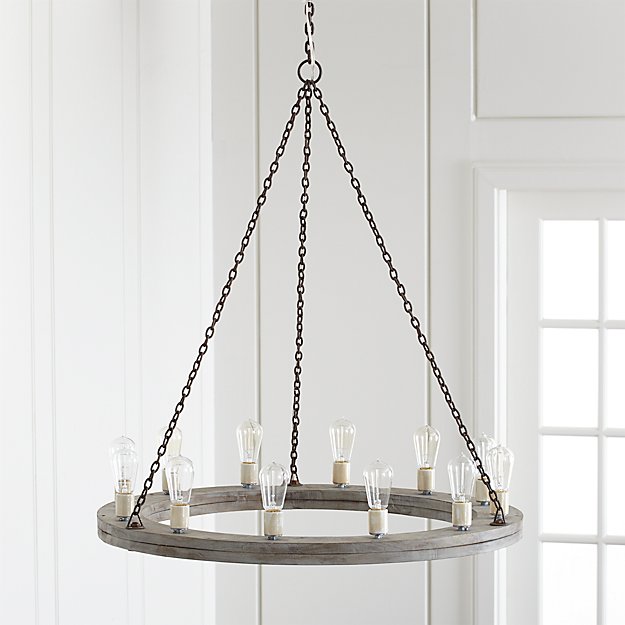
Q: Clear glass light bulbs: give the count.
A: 12